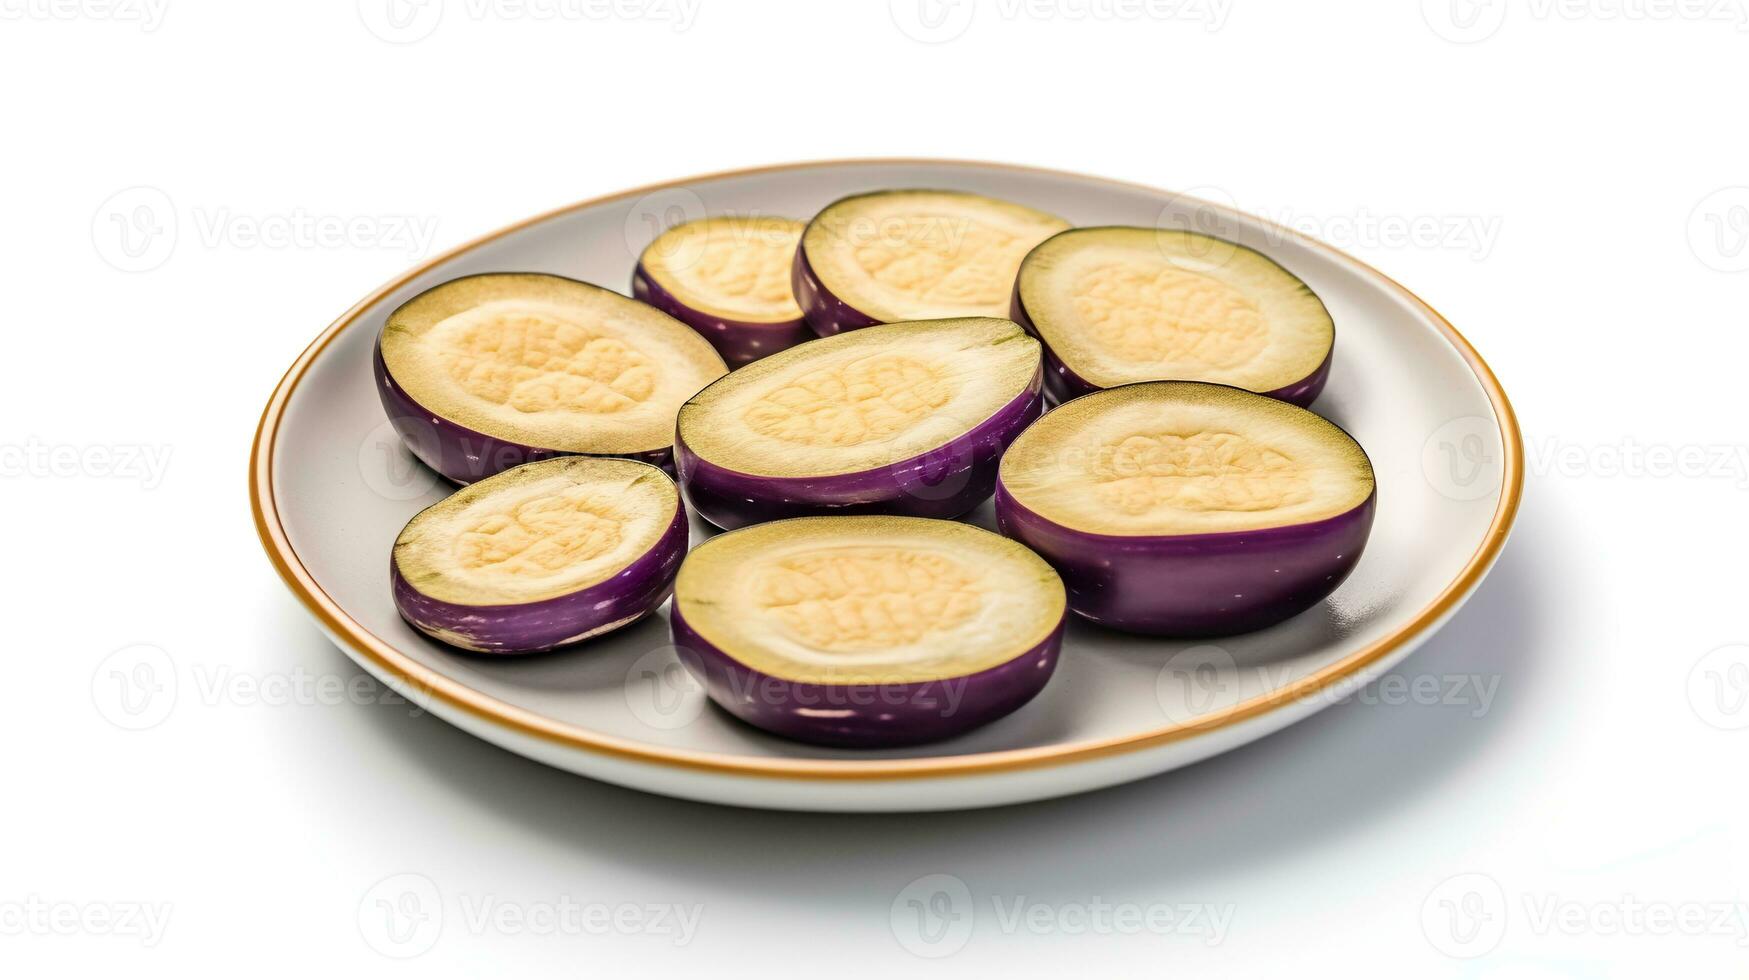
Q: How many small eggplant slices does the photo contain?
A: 2